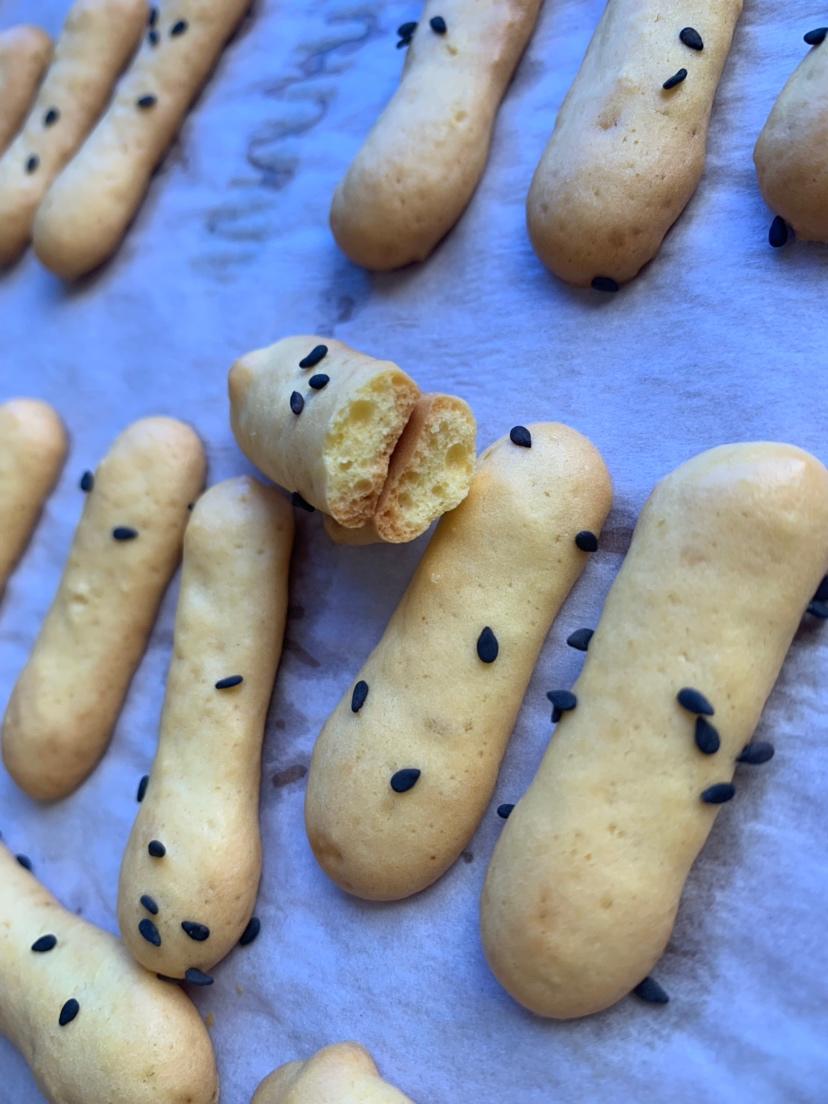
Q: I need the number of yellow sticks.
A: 14